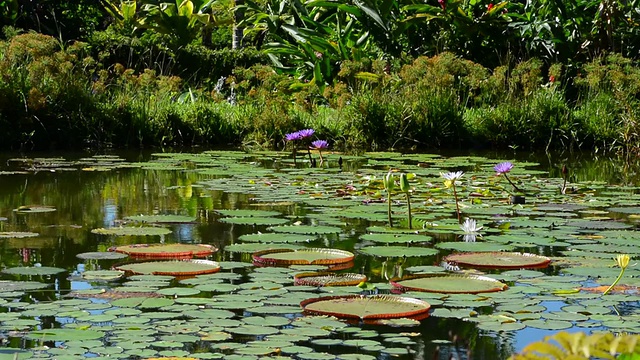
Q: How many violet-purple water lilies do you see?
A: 4